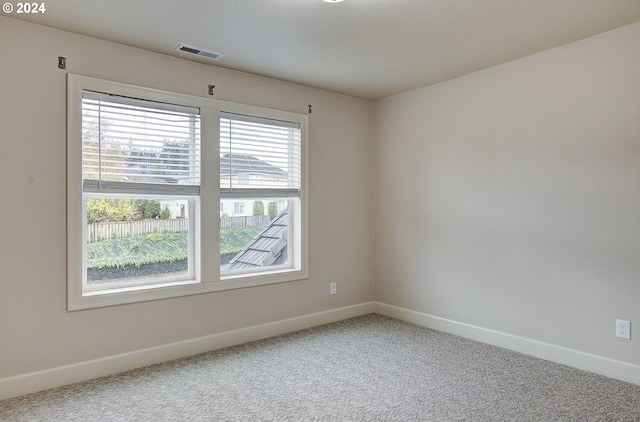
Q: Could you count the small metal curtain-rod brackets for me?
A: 3